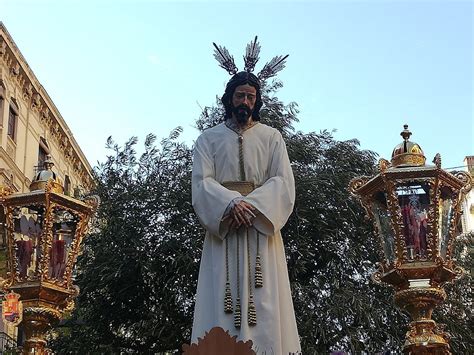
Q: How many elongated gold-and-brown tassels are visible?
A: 4